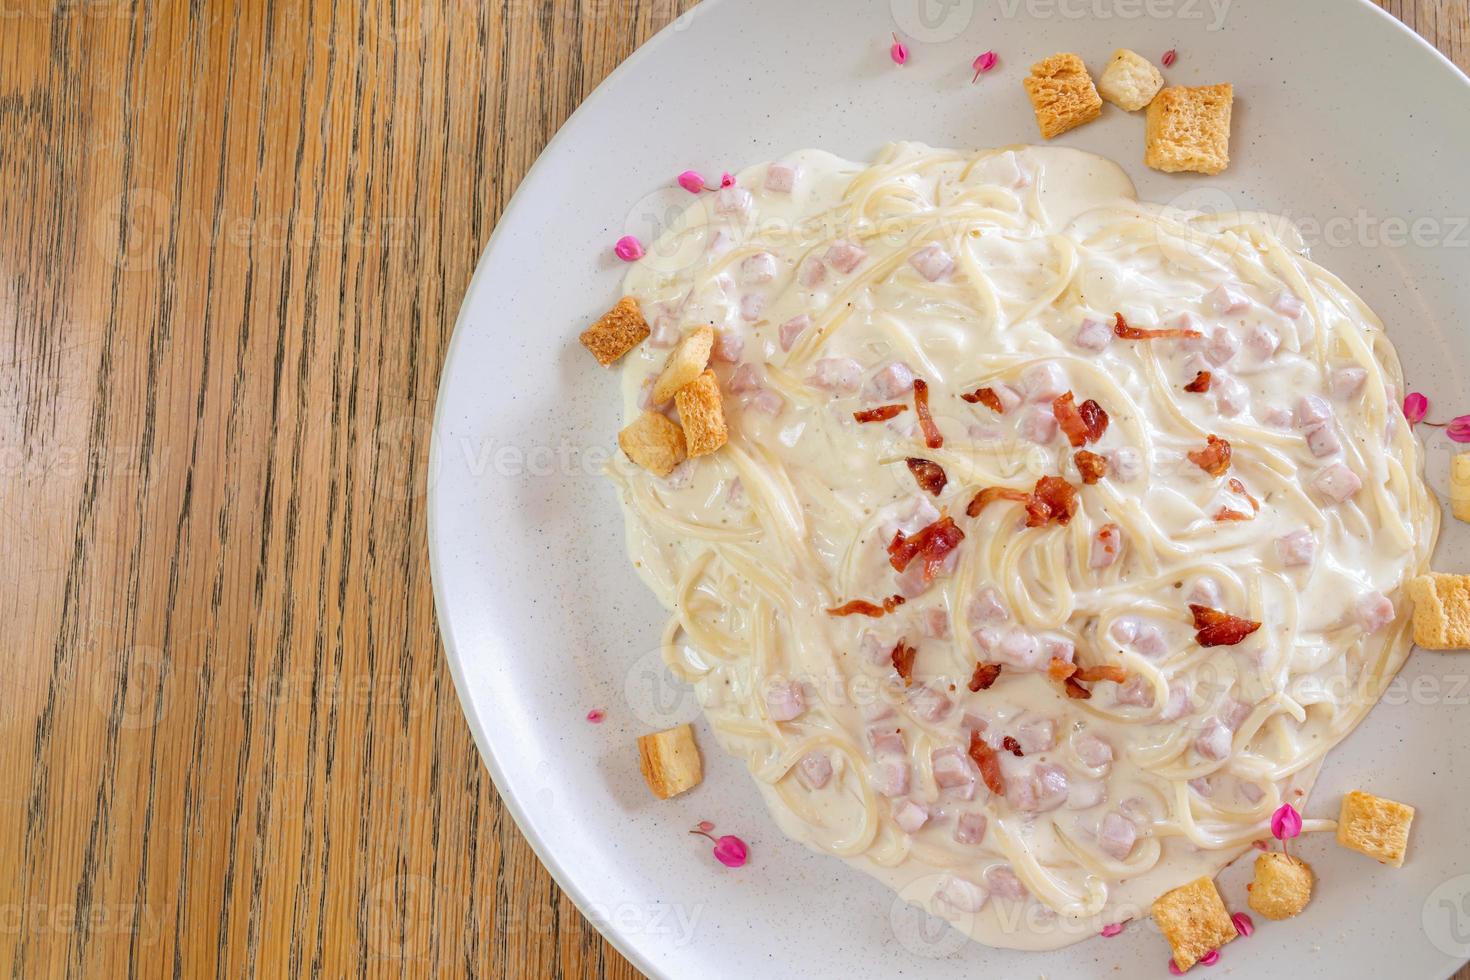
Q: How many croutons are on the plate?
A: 13